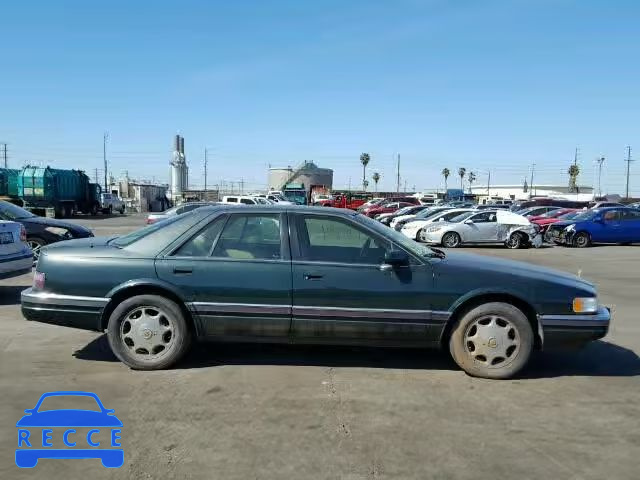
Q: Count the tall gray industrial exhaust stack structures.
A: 2